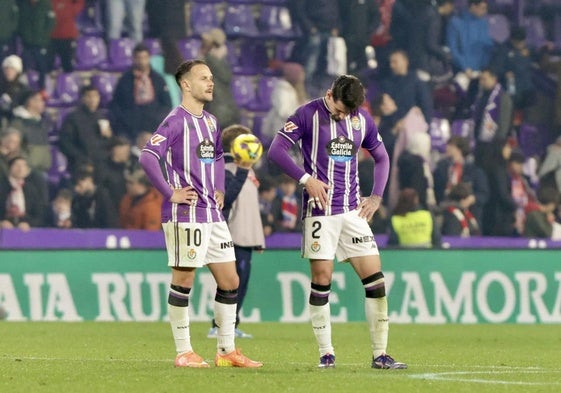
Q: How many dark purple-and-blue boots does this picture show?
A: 2